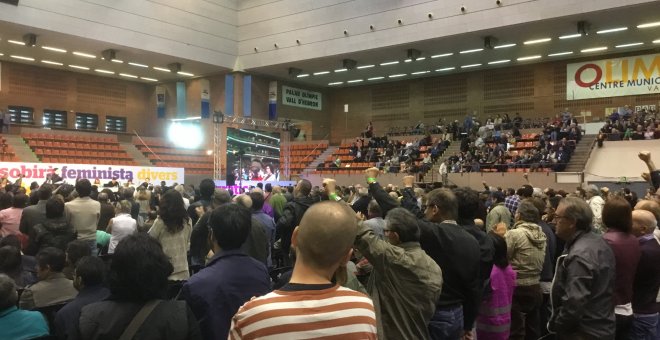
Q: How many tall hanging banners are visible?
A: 6